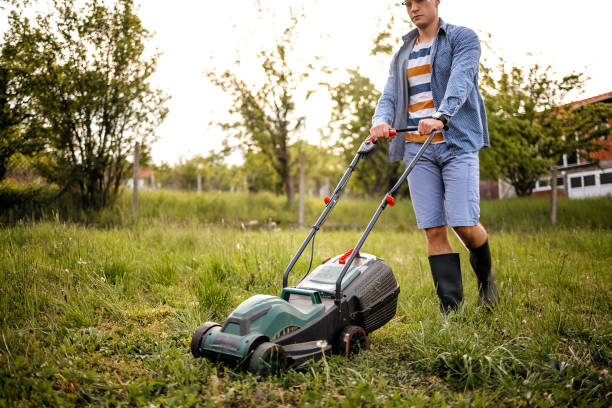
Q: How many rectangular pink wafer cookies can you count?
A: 0